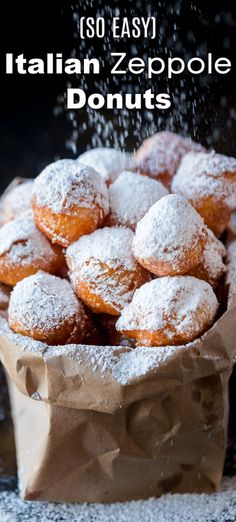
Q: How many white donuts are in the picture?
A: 12